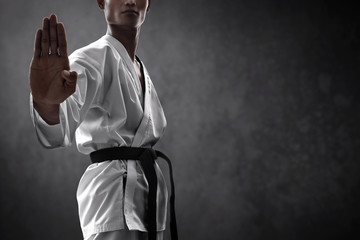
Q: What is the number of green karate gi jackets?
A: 0